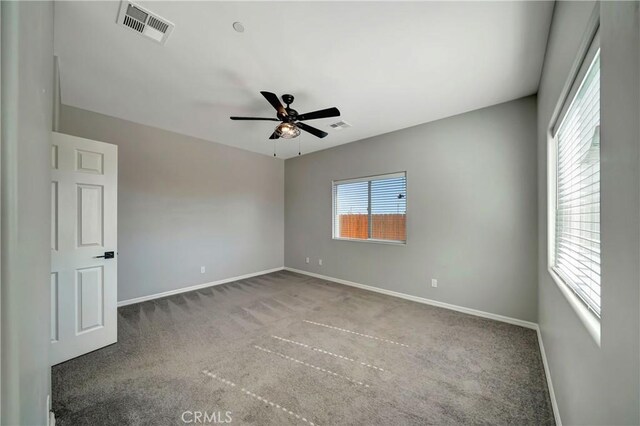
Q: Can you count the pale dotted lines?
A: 4